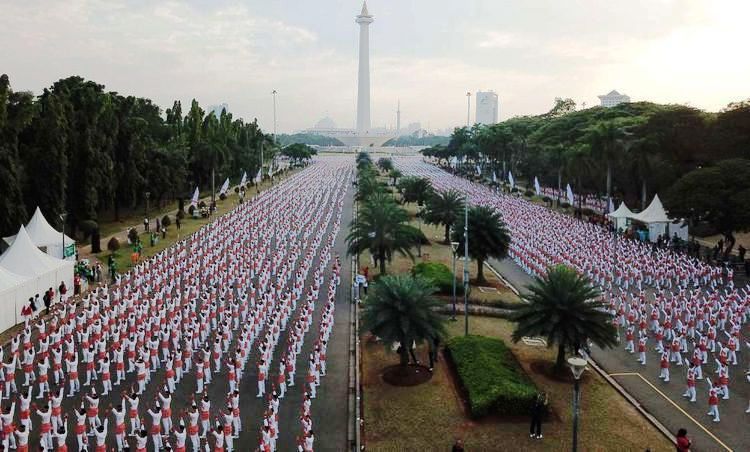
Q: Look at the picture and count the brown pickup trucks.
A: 0